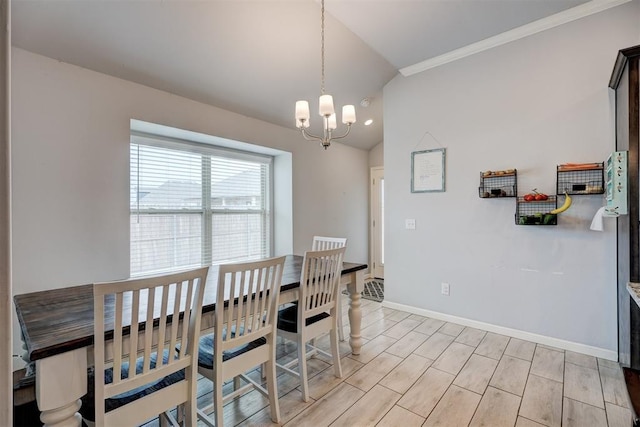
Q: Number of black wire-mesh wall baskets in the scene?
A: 3